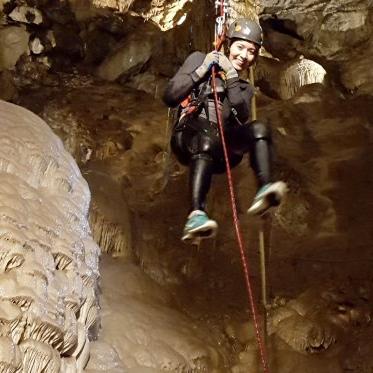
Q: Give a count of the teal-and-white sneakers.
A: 2